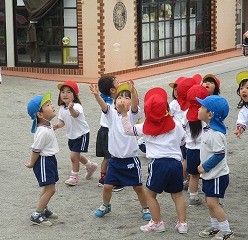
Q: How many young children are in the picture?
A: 11